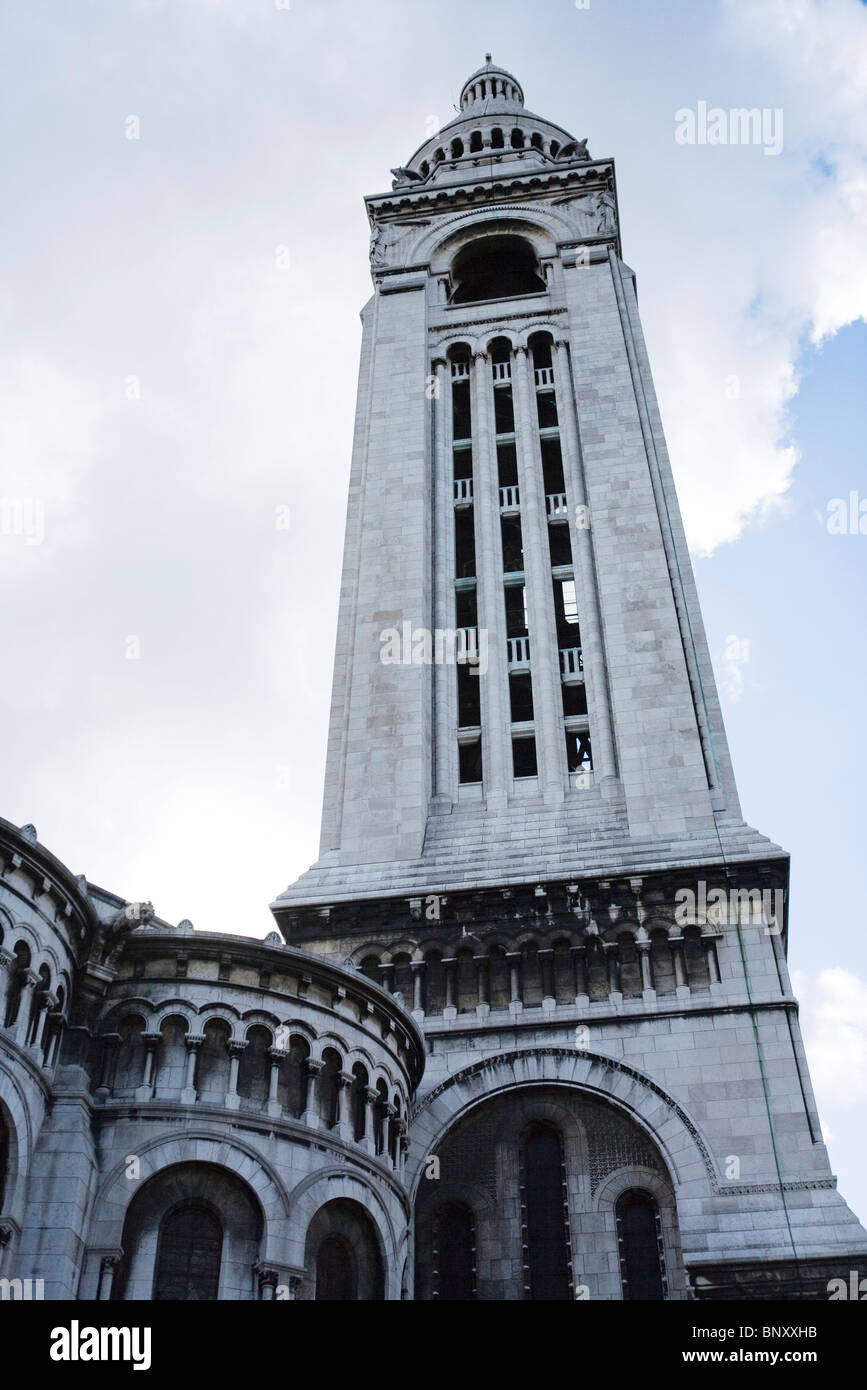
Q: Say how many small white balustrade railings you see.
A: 9